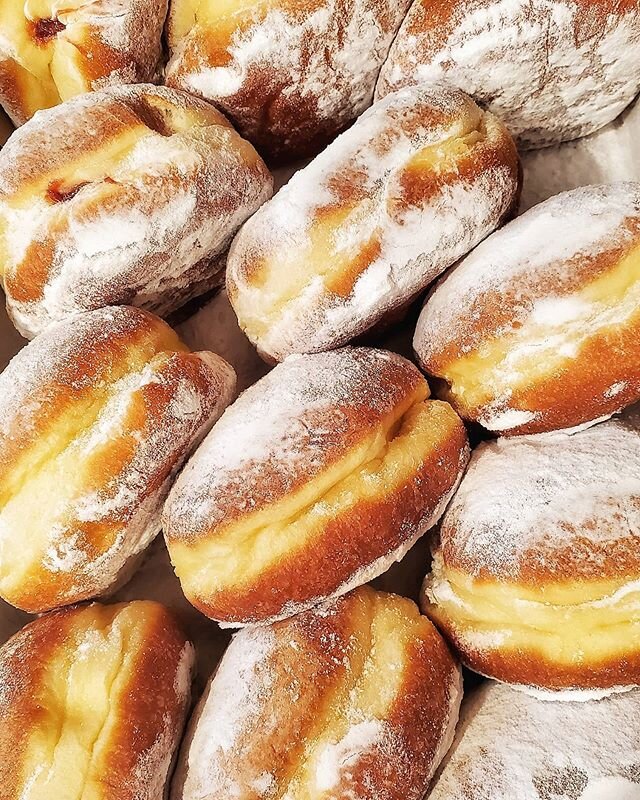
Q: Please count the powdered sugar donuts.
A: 12